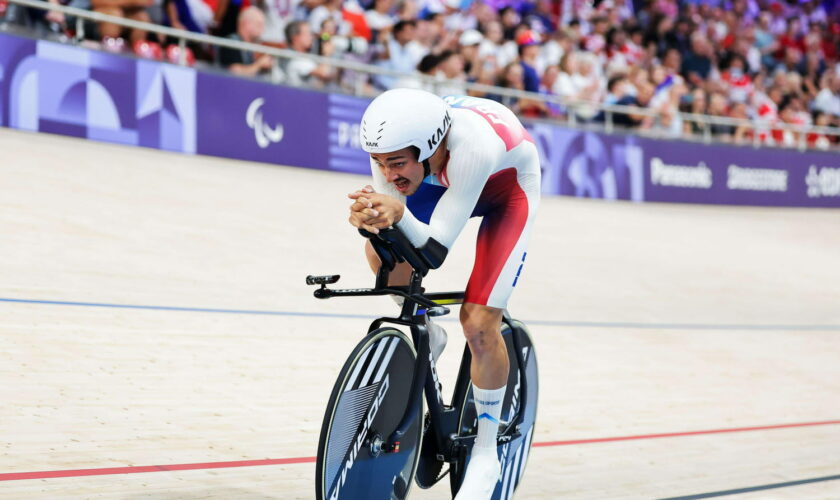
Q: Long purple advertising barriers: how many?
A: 1